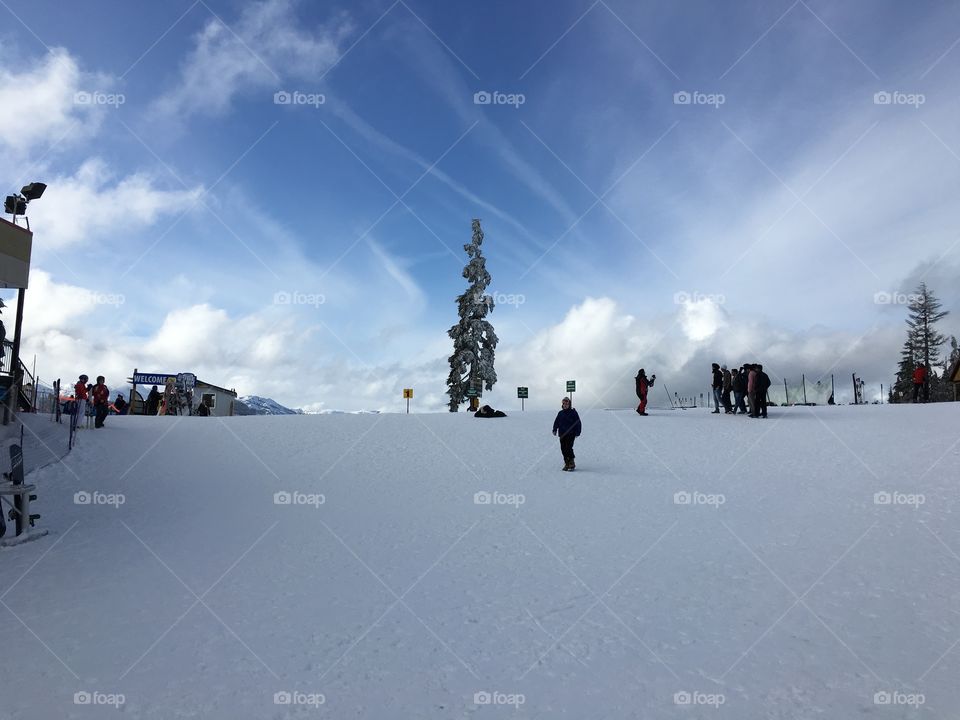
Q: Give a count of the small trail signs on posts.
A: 3